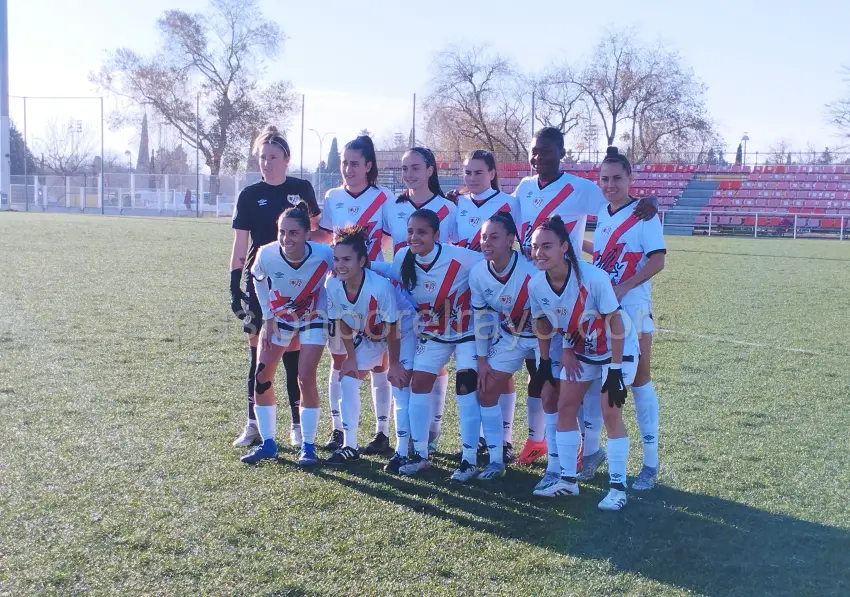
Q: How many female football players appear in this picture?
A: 11